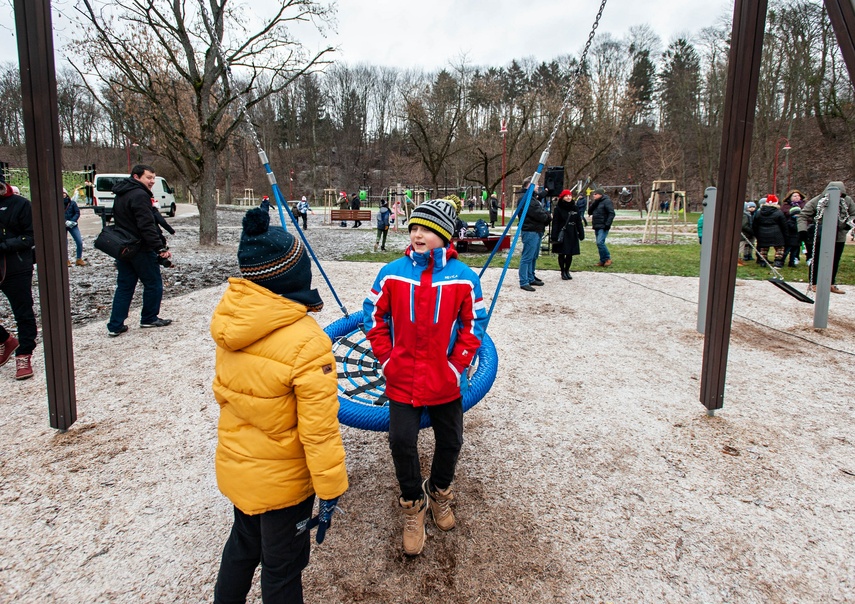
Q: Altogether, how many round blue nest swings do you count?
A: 1